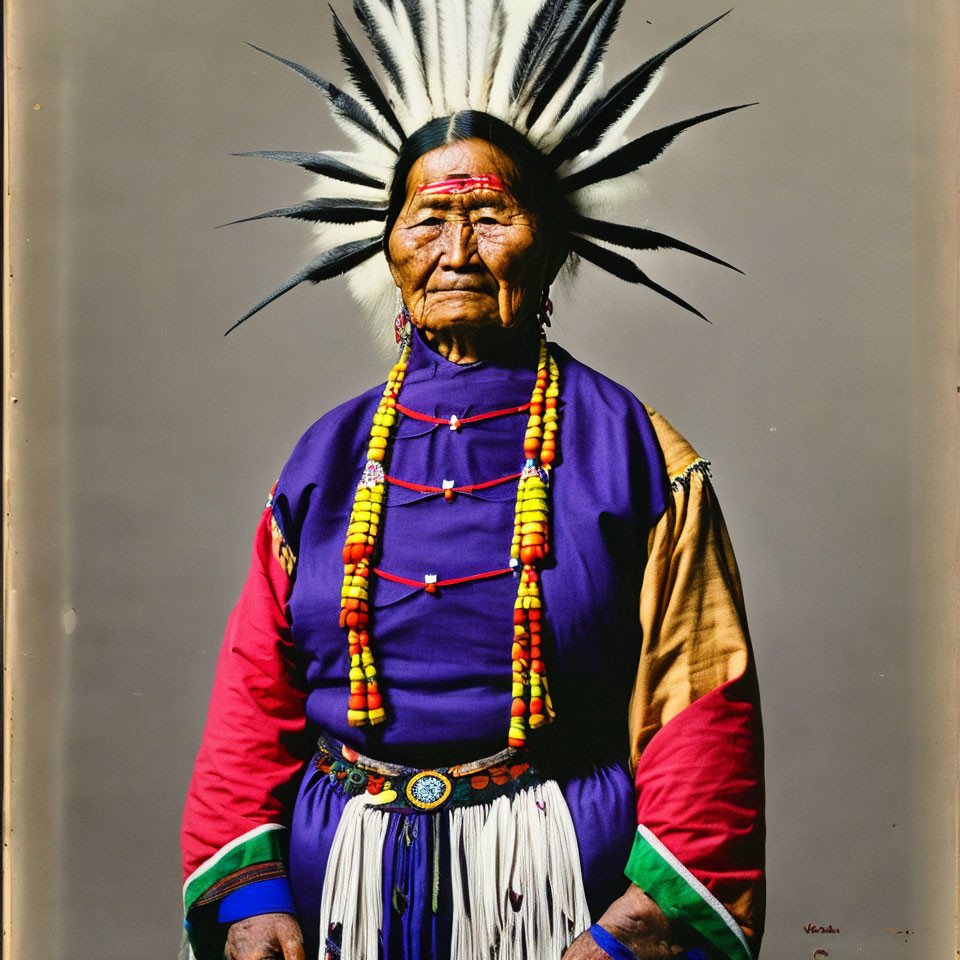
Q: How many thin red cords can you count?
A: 3